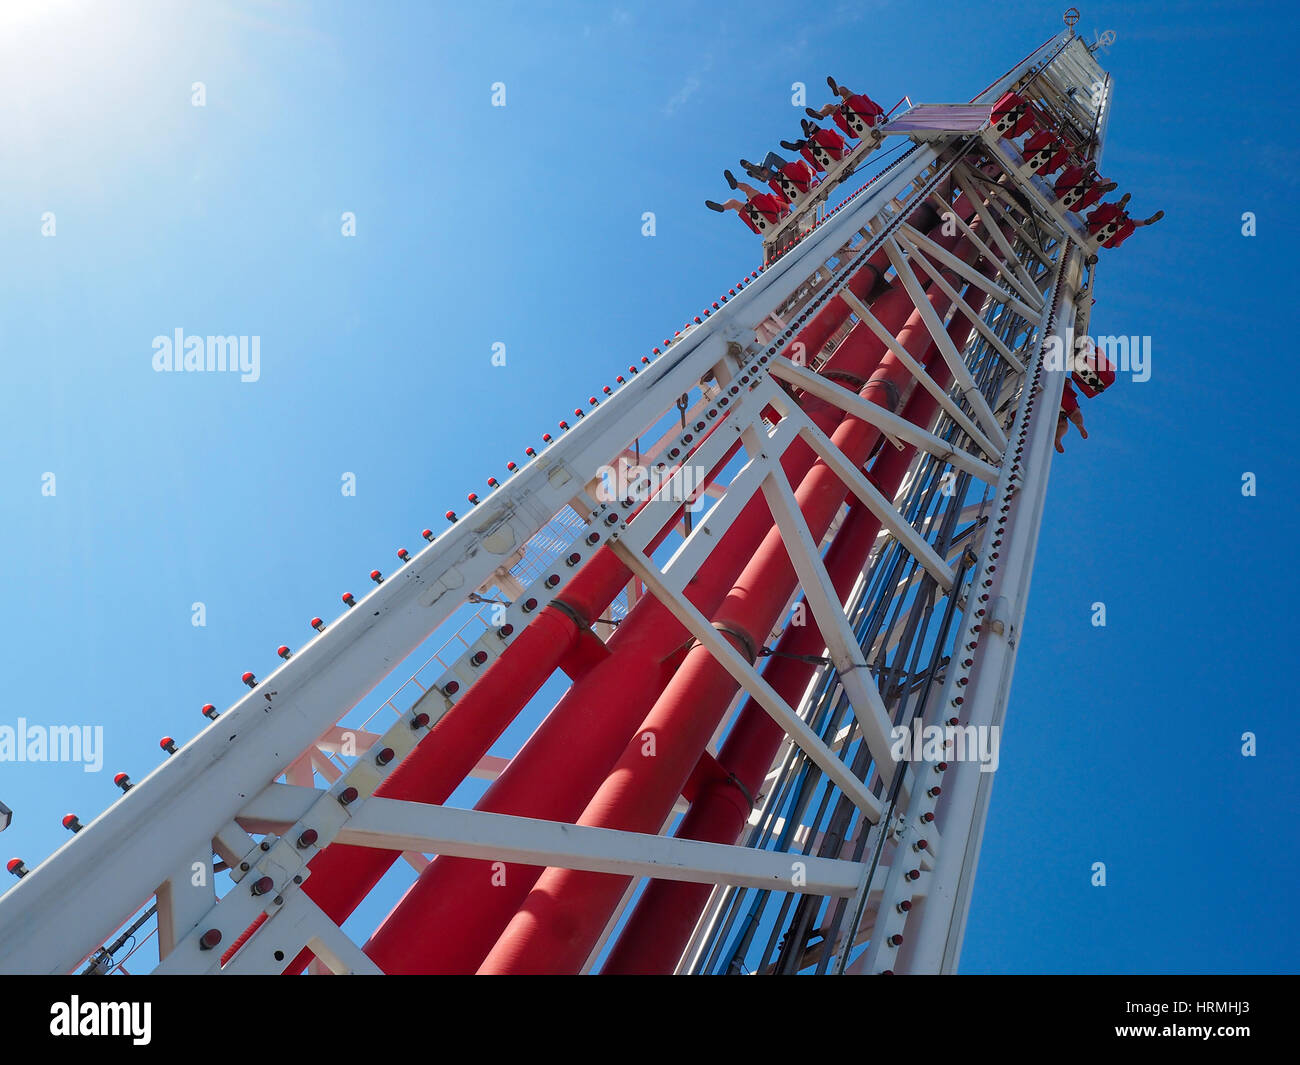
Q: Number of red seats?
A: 10